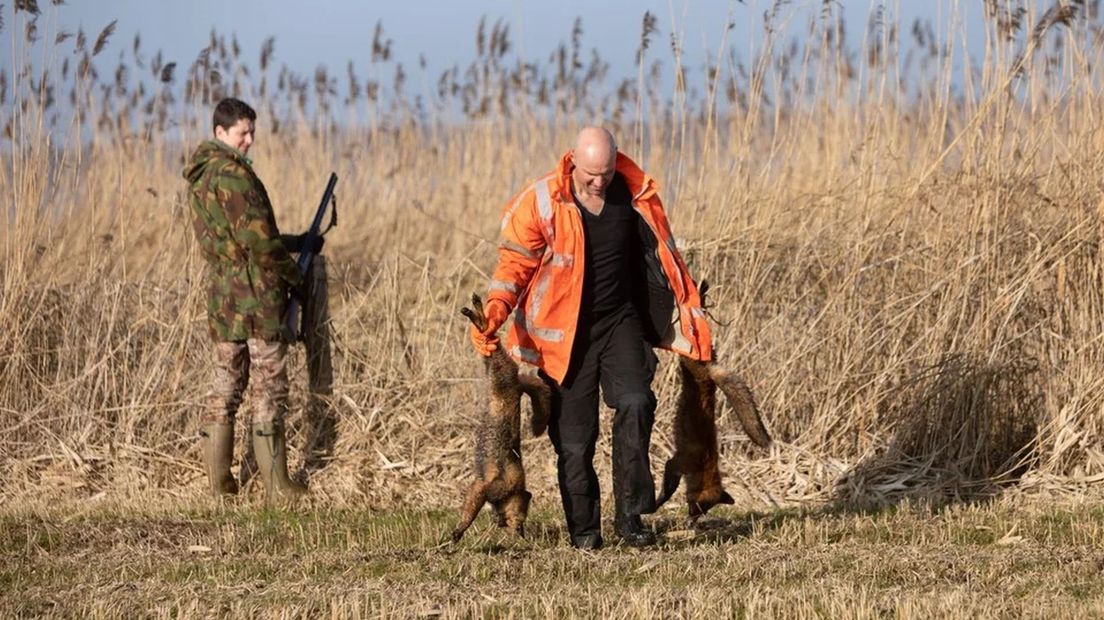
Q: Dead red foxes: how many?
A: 2